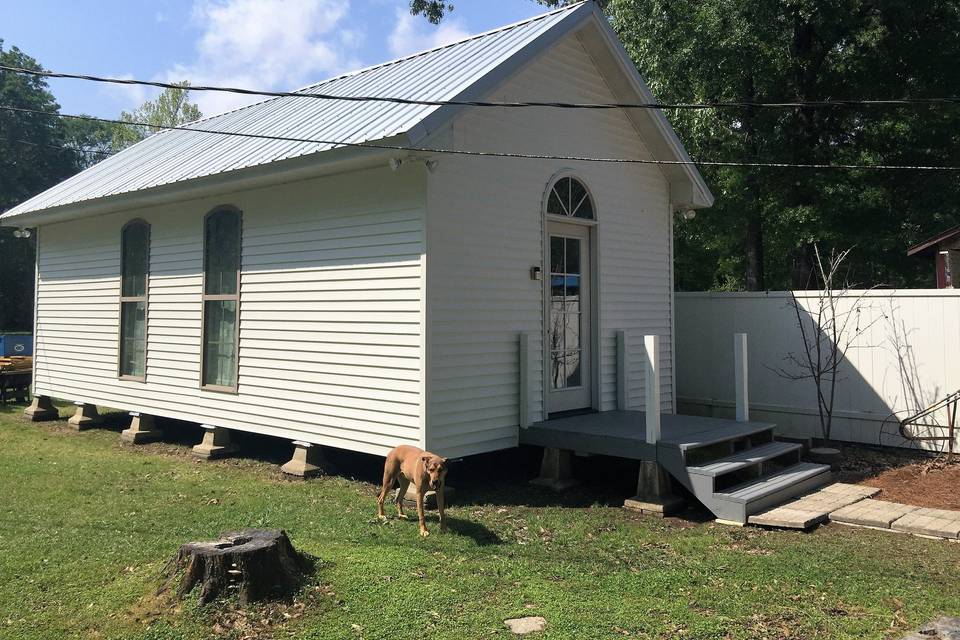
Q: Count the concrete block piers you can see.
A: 8